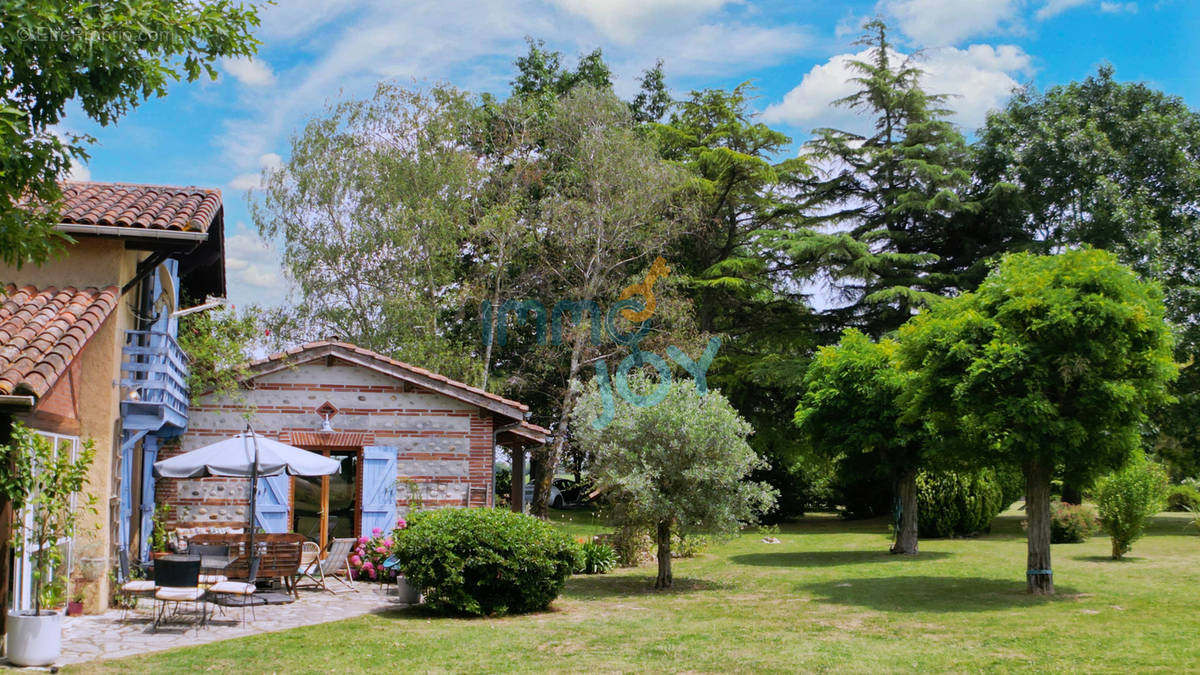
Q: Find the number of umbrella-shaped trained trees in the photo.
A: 2